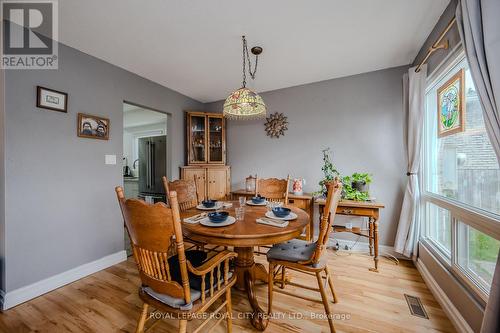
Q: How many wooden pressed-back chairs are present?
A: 4